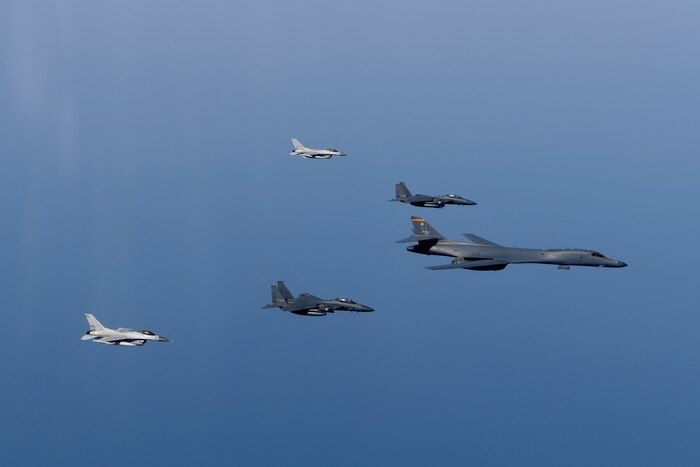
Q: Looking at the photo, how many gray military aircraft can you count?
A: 3